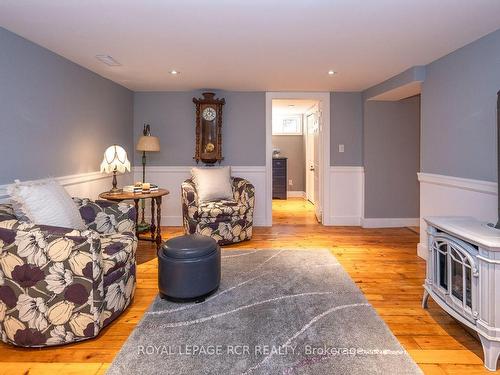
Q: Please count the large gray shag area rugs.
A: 1